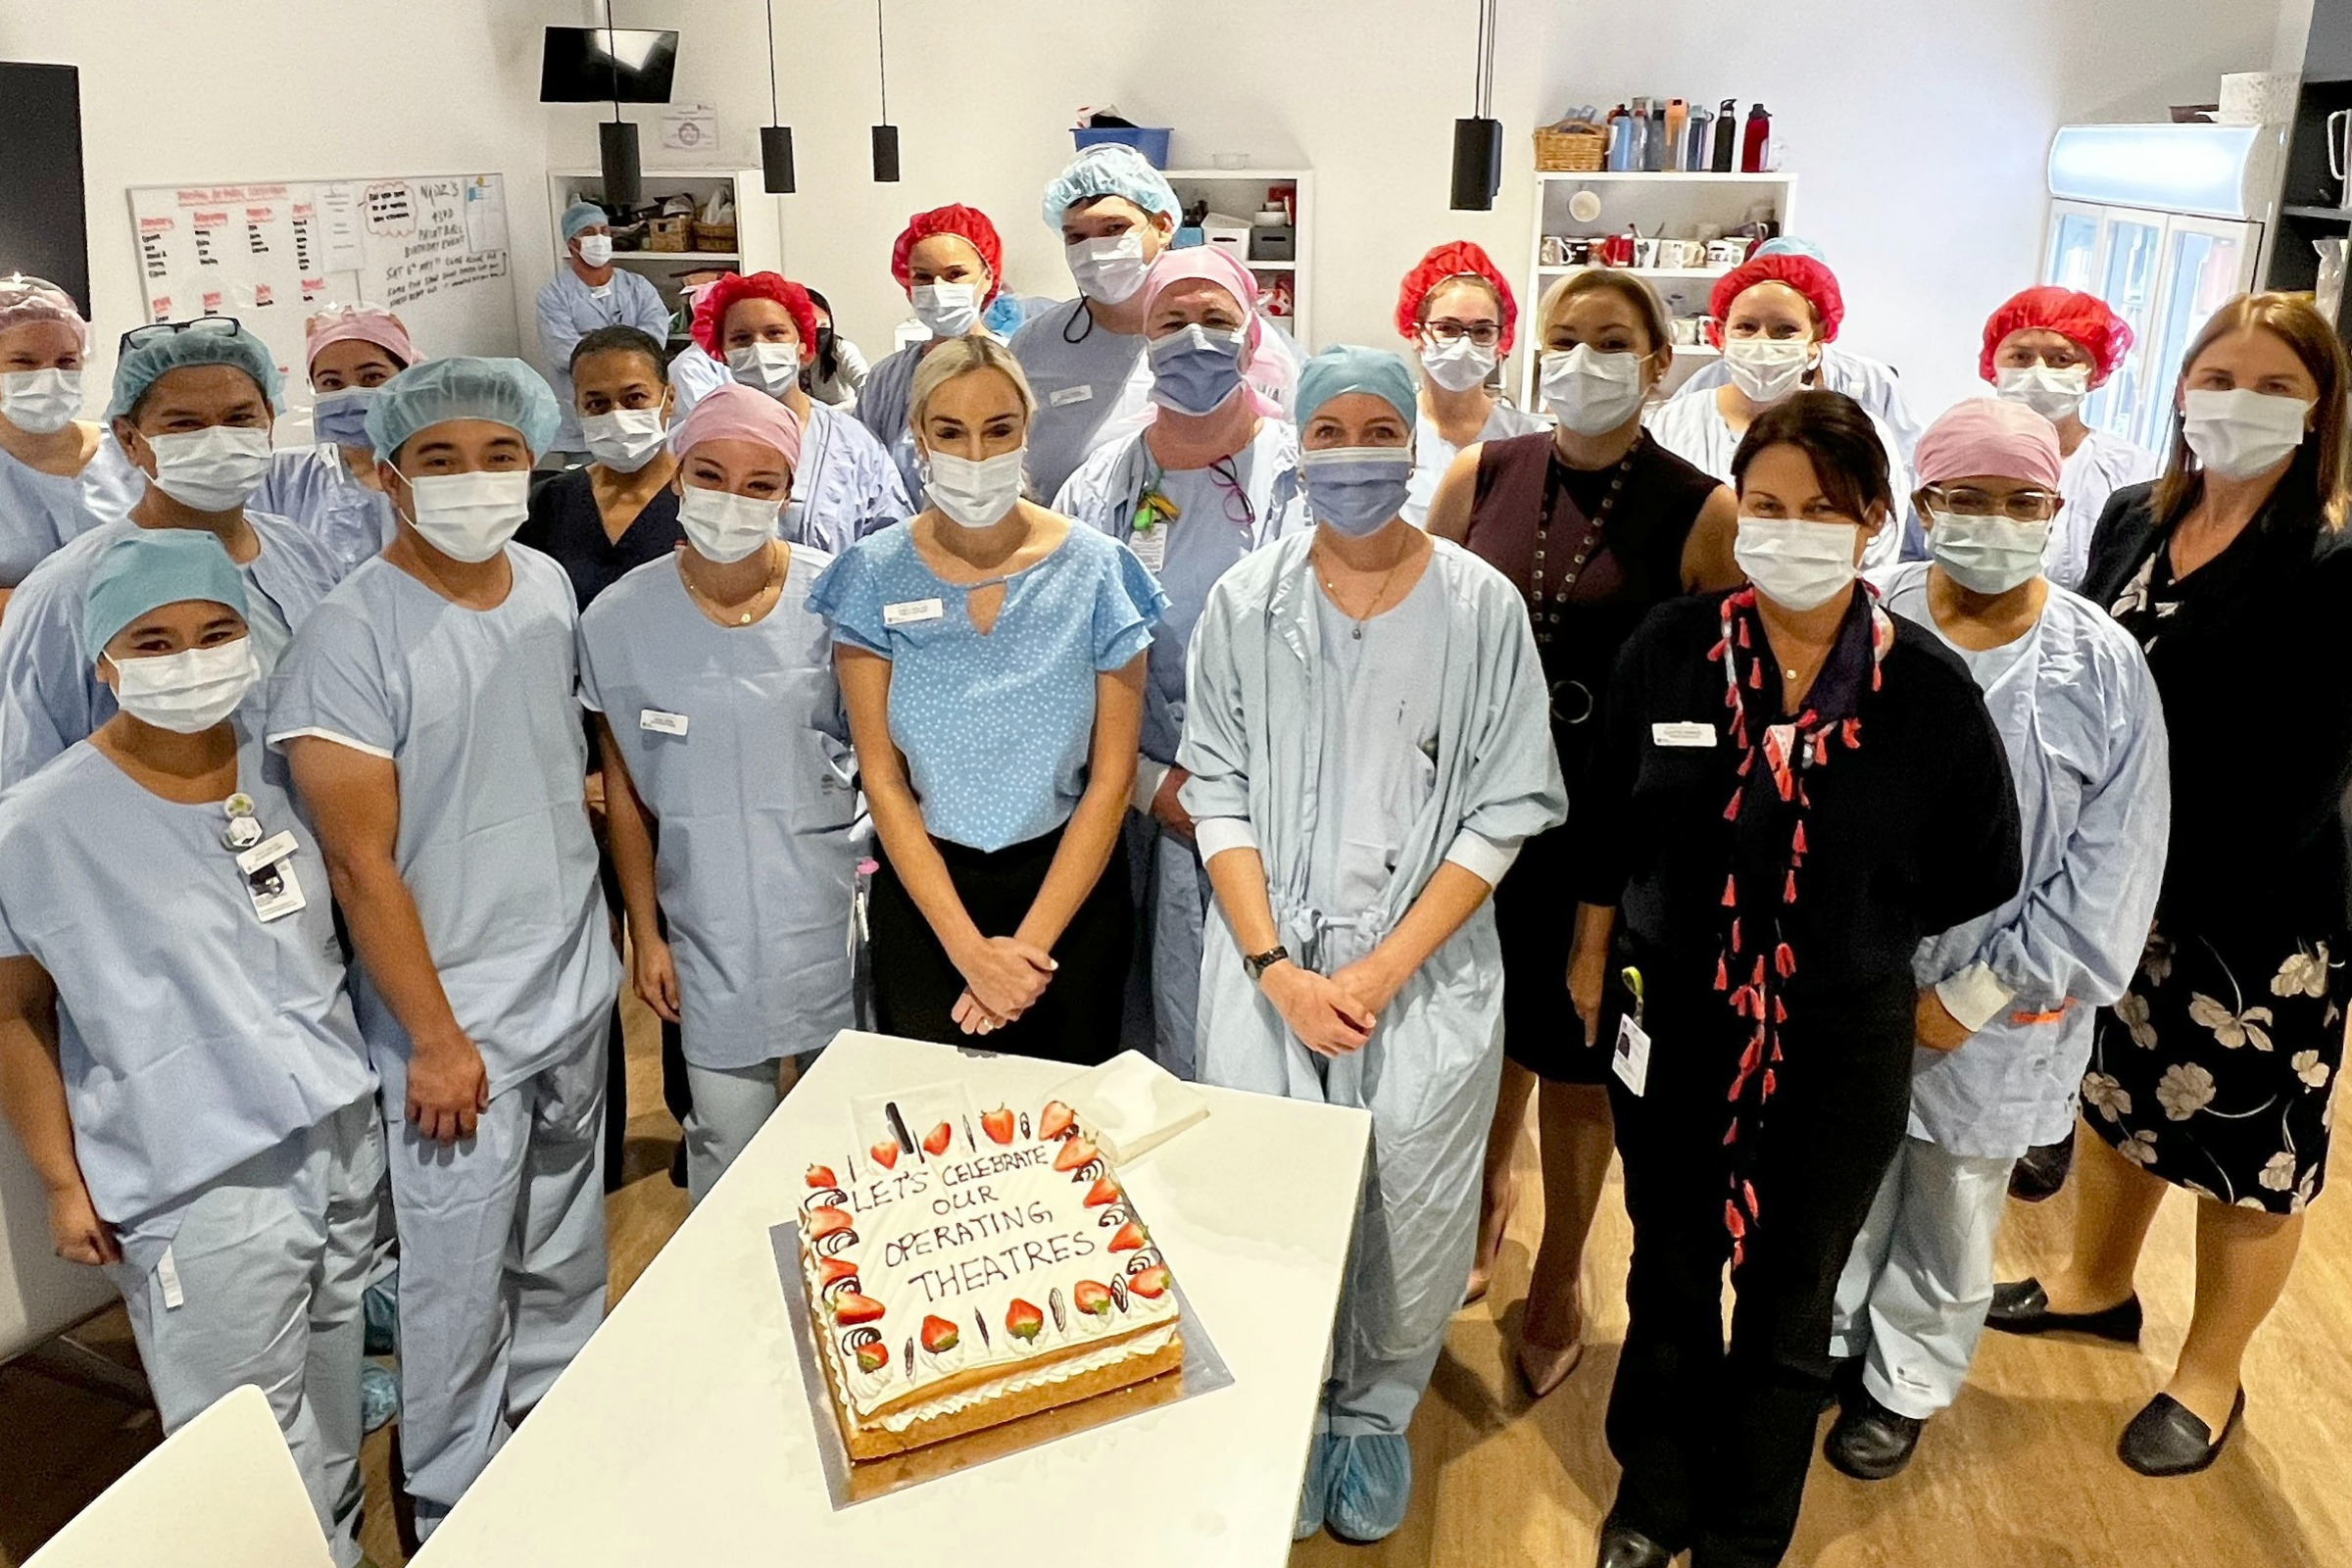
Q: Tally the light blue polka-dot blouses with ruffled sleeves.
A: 1